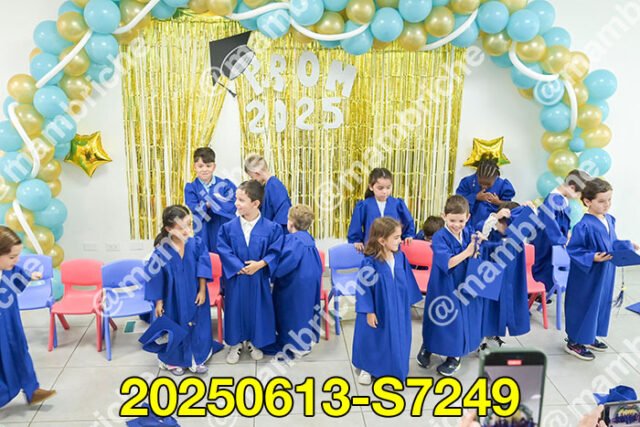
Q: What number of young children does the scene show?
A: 14